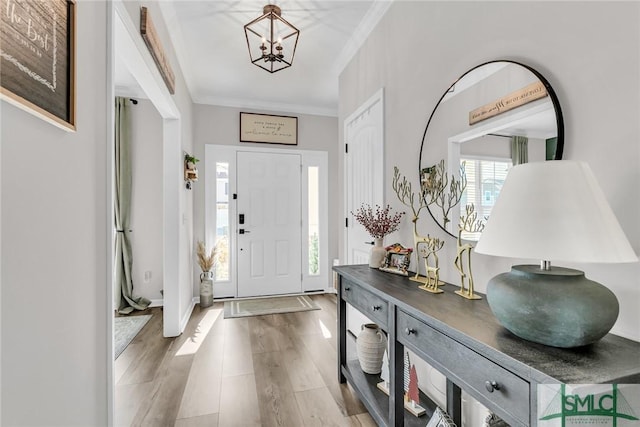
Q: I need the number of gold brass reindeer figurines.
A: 3